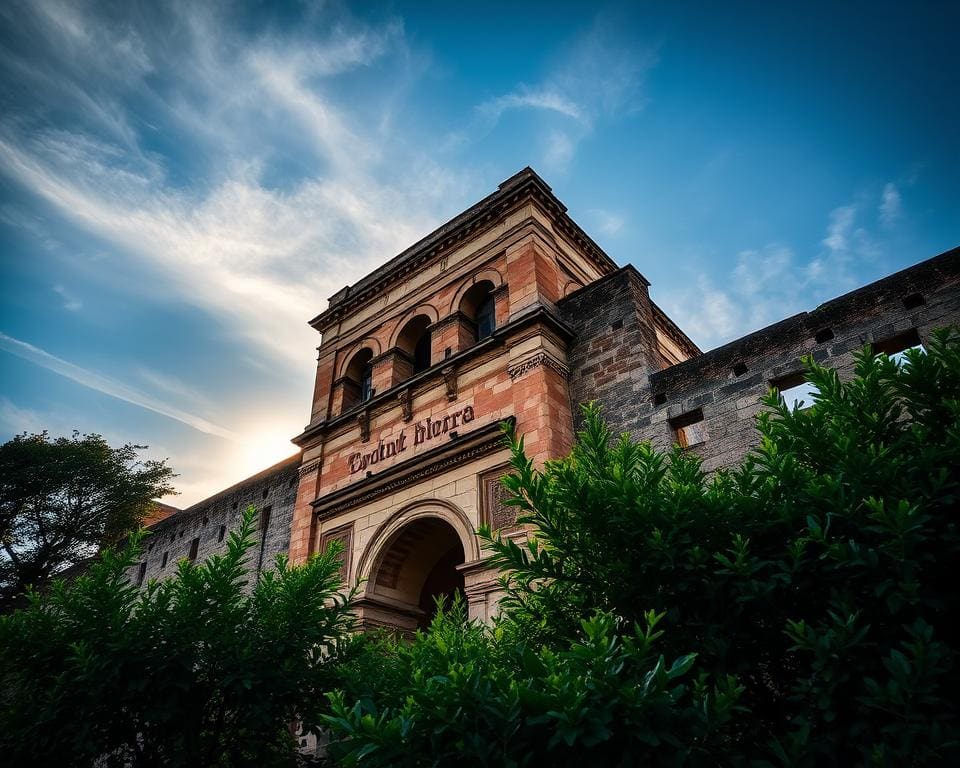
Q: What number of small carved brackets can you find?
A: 3